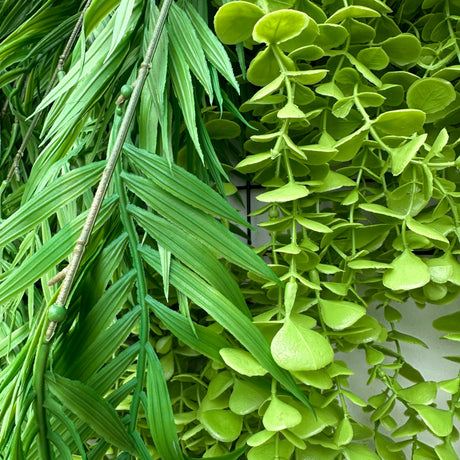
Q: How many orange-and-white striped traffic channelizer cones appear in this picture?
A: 0